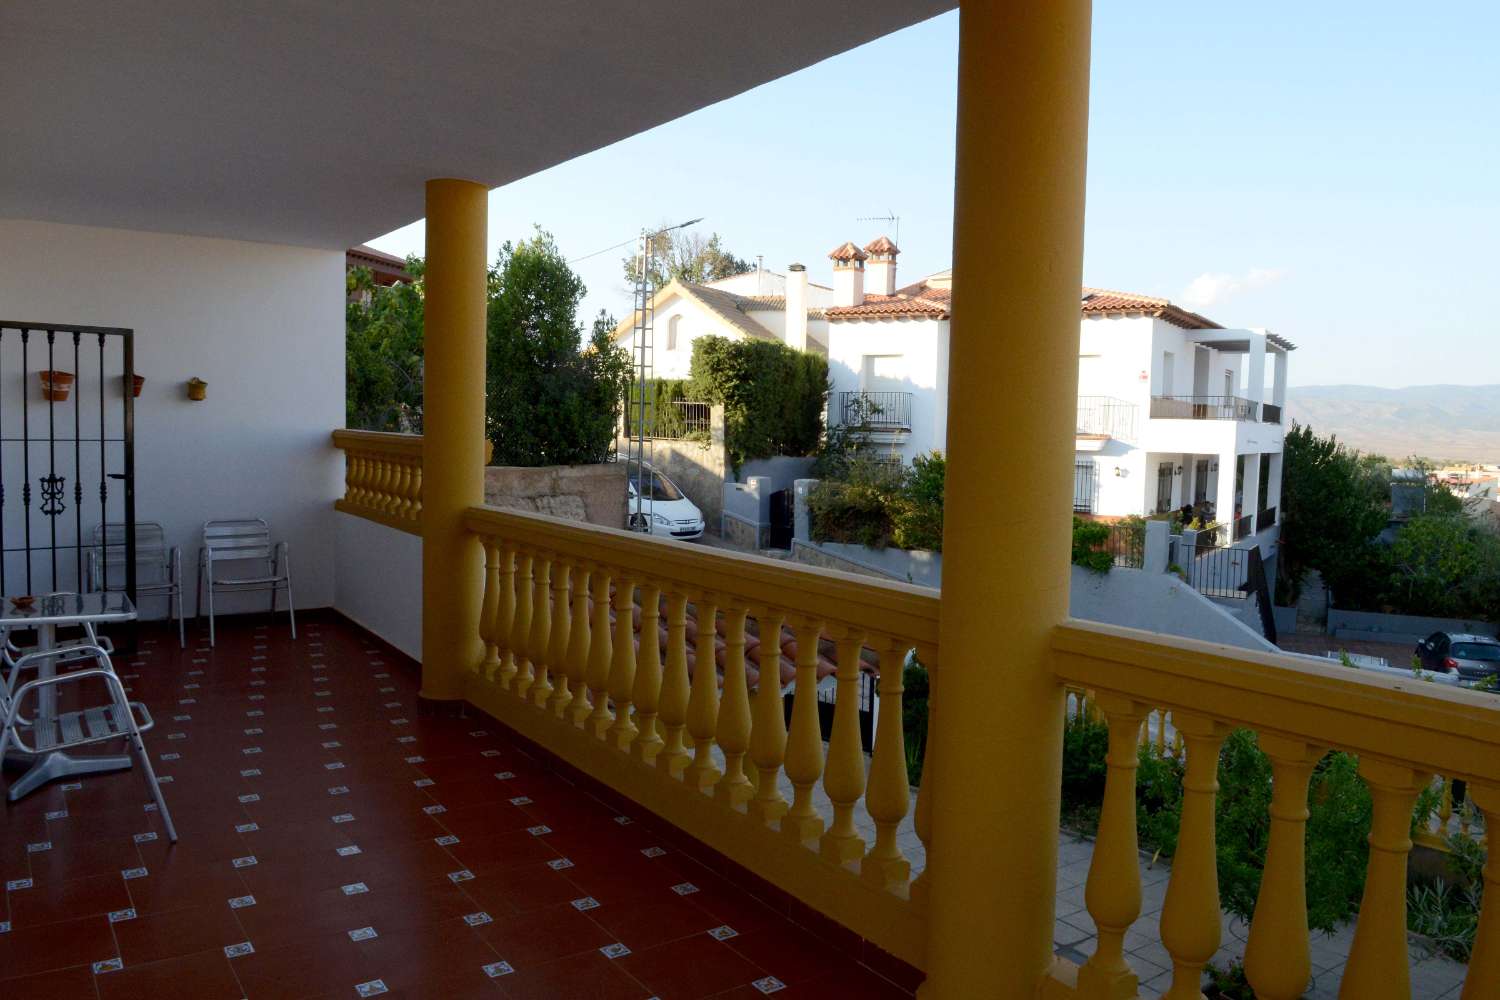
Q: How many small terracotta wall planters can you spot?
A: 3